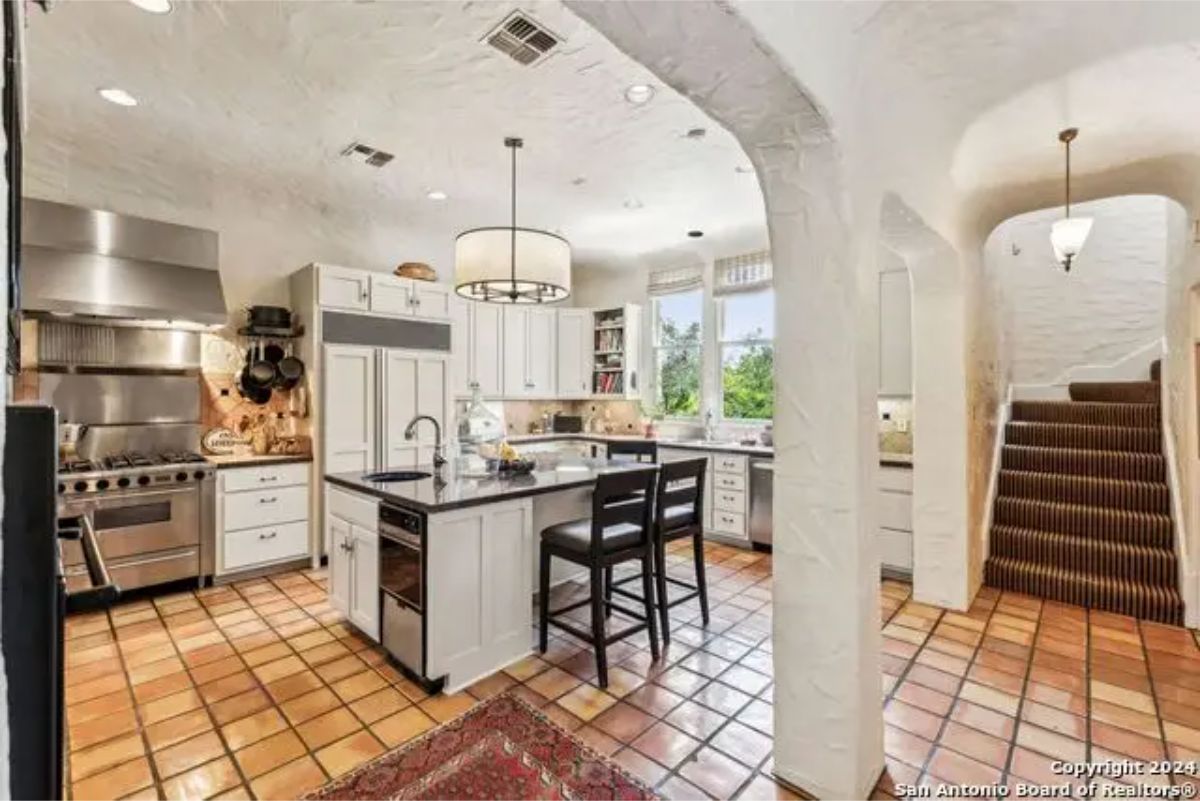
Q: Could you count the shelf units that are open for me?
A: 1